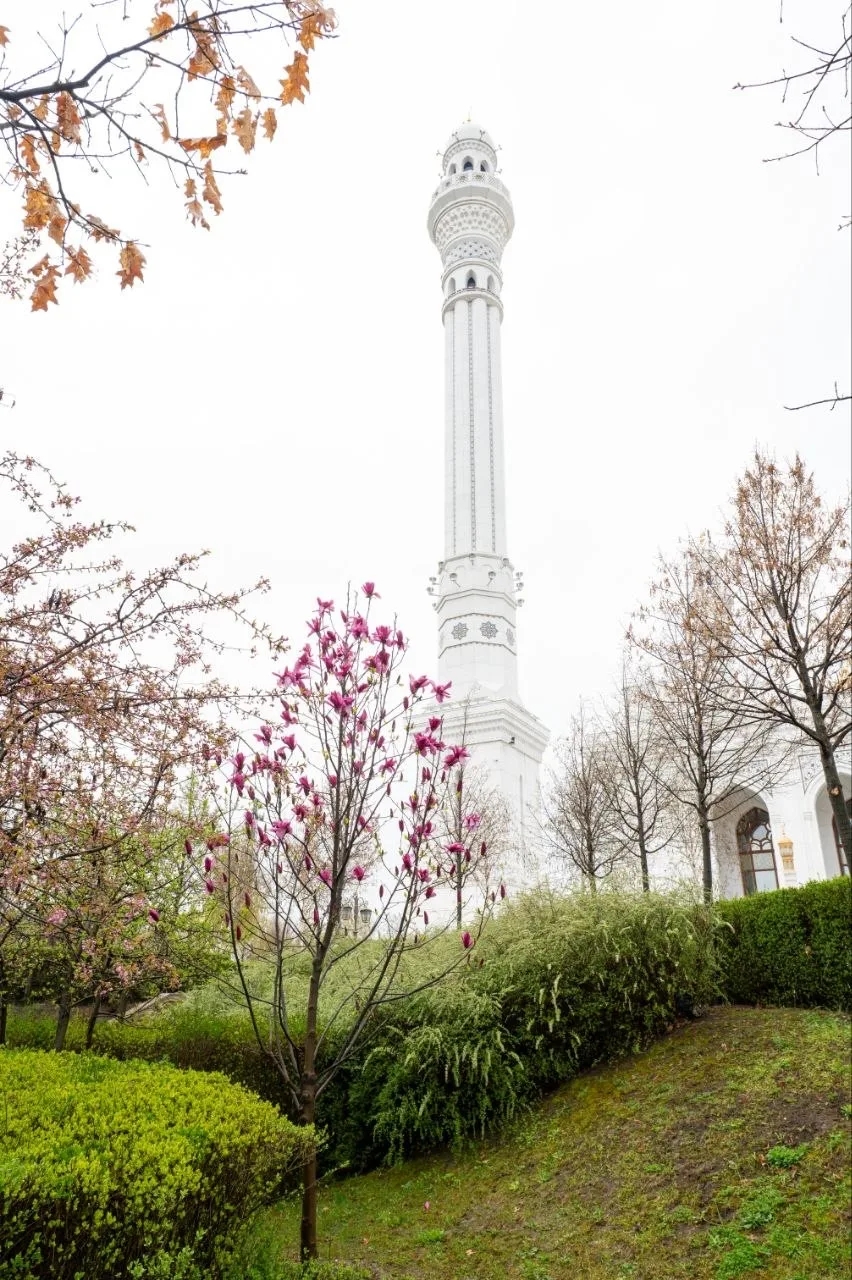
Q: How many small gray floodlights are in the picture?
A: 11